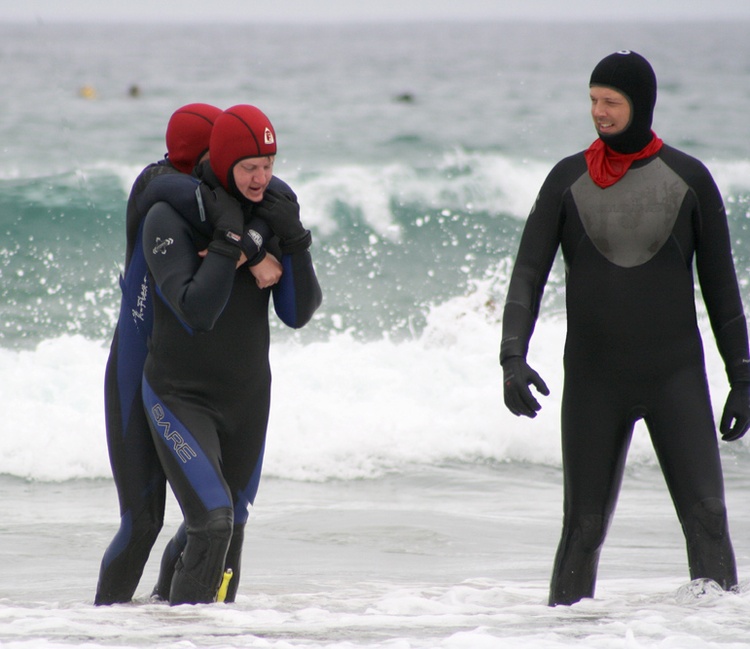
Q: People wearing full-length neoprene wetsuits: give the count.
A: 3